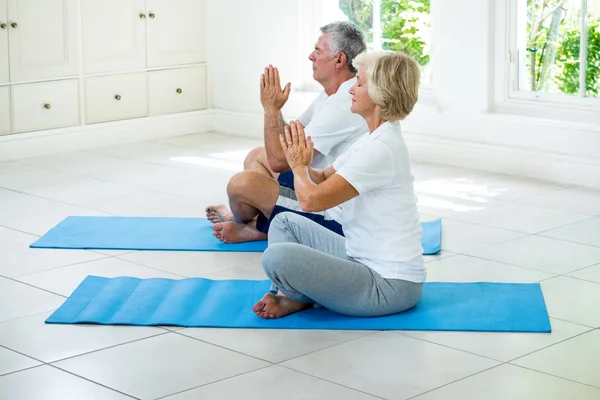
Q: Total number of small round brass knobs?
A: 7